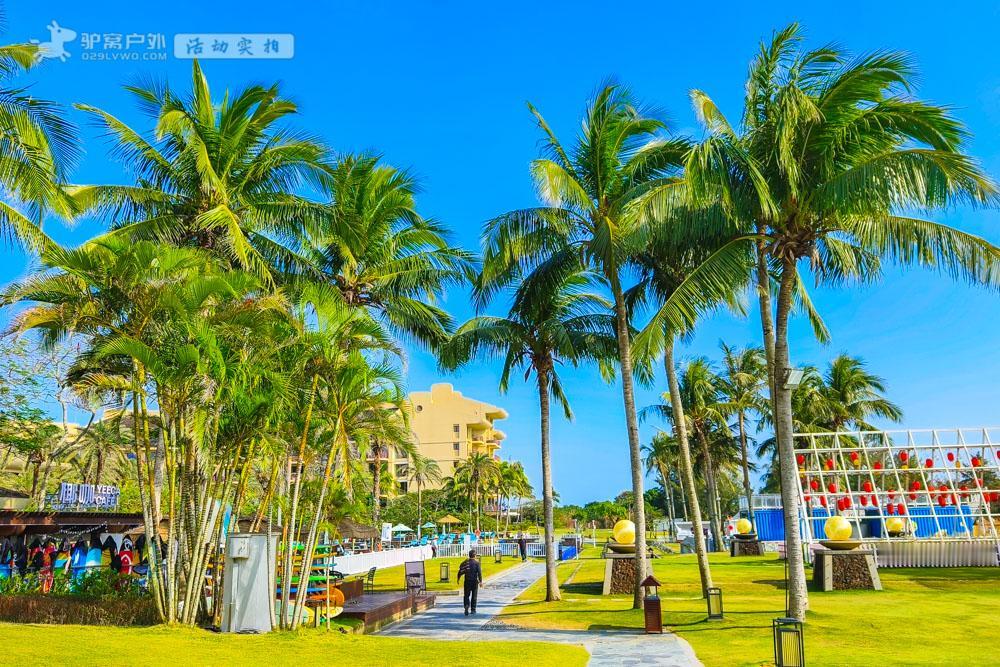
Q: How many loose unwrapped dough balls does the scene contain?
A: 0